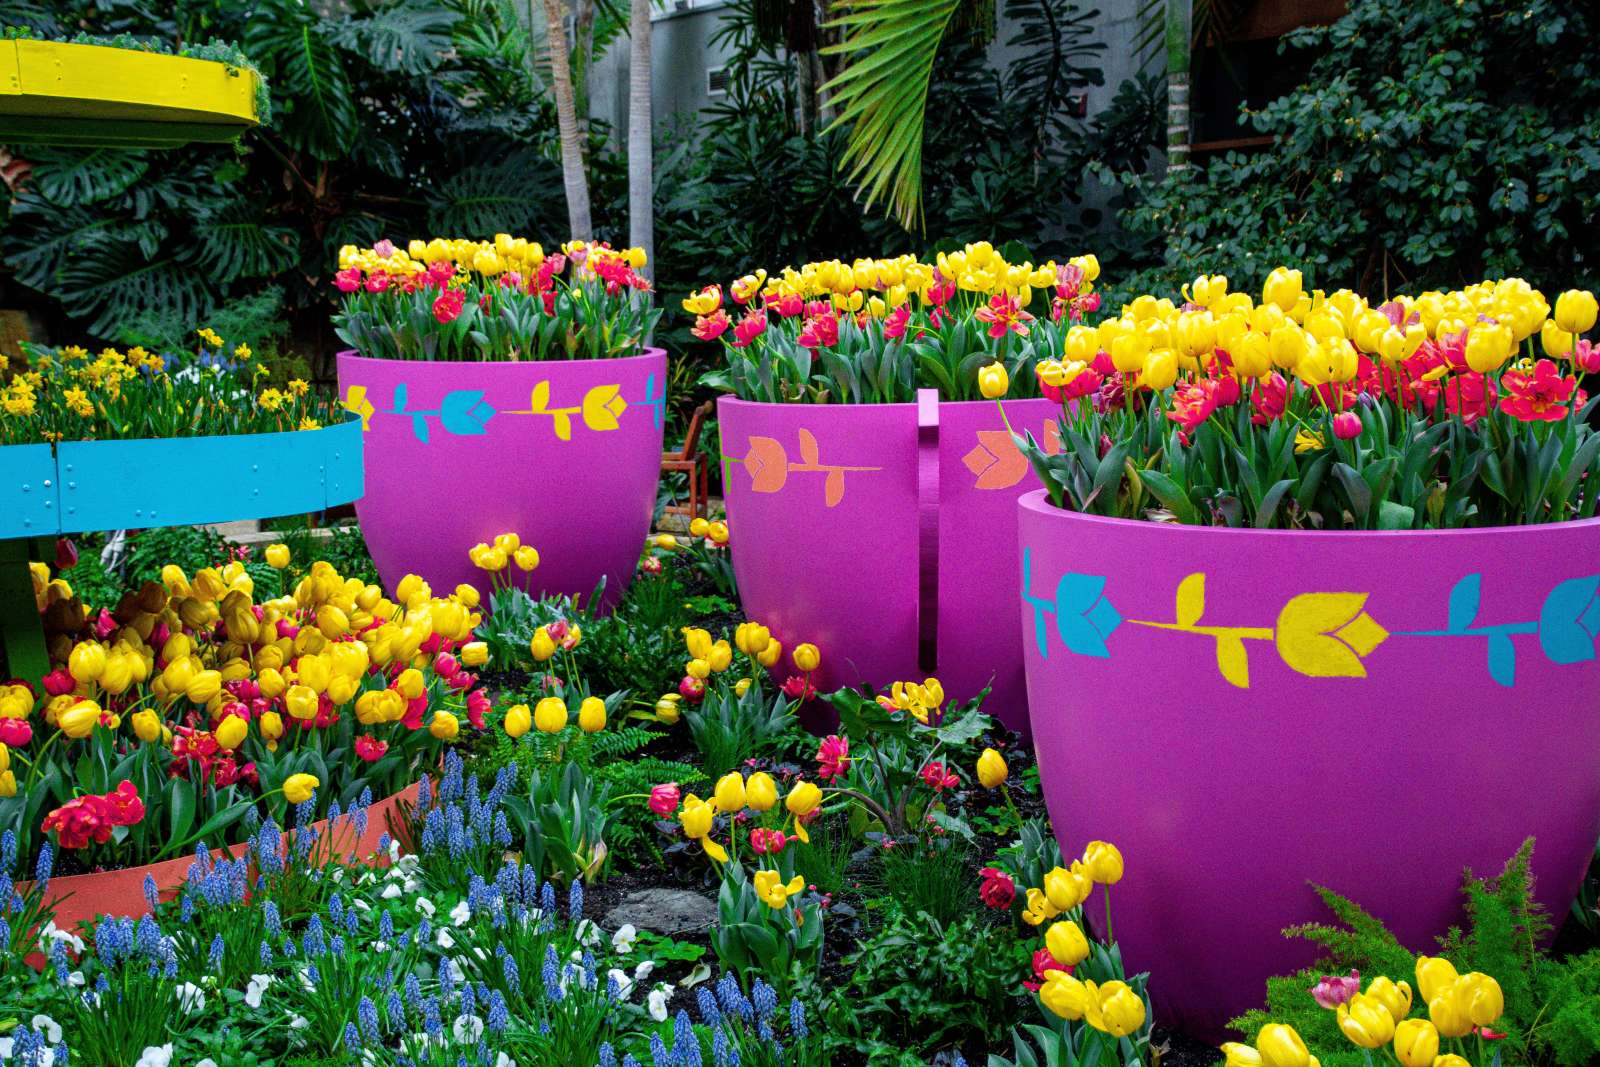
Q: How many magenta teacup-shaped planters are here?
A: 3